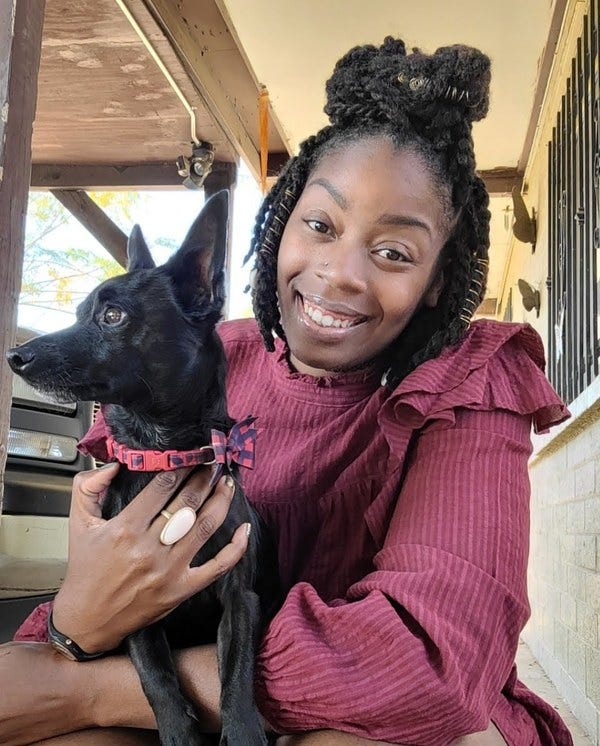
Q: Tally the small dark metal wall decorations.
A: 2